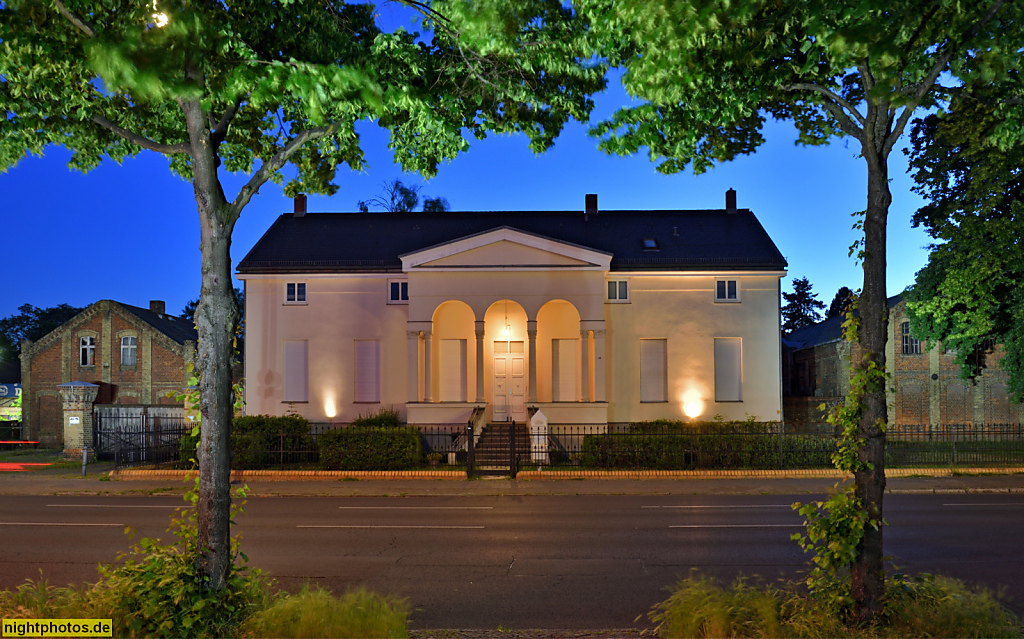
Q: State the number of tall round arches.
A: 3